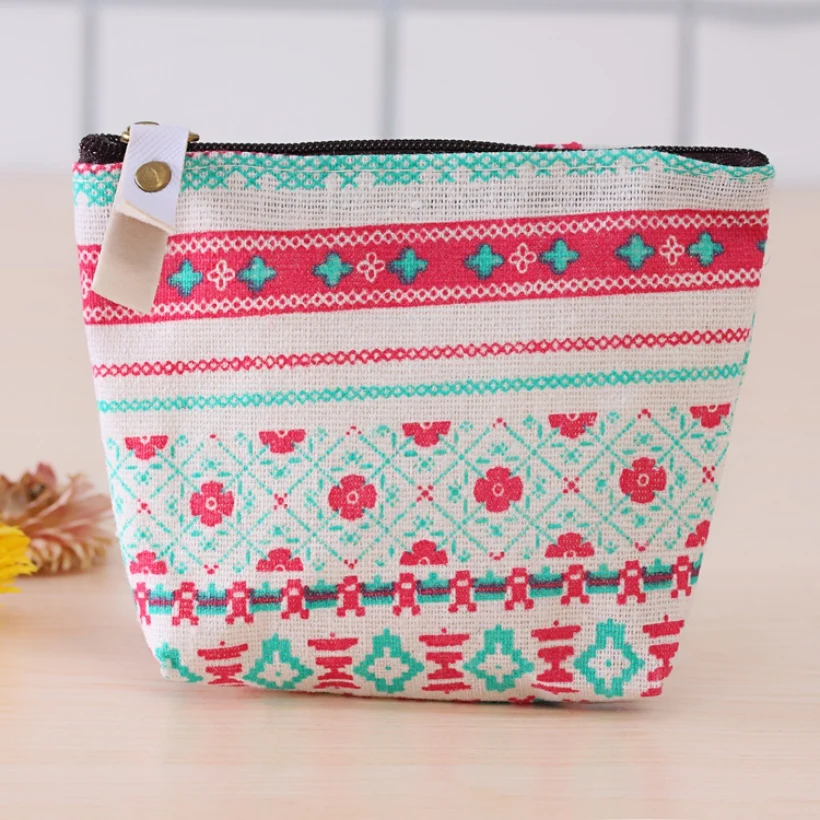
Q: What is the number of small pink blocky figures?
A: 11